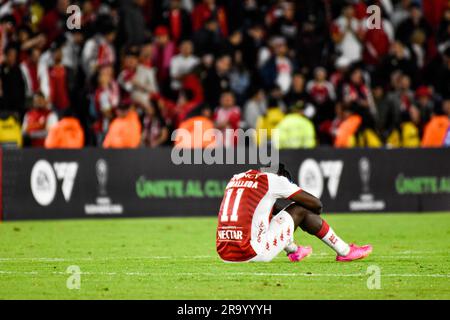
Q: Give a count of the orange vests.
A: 5